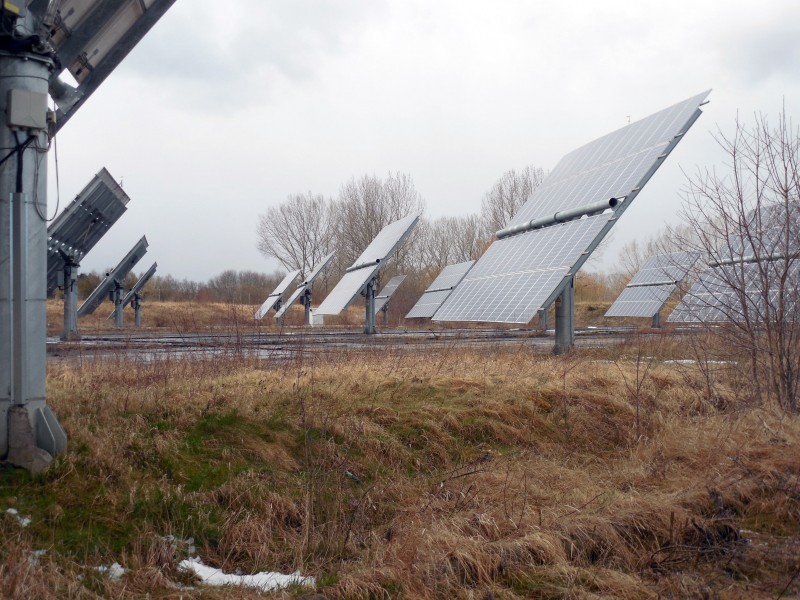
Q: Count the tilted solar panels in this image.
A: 12